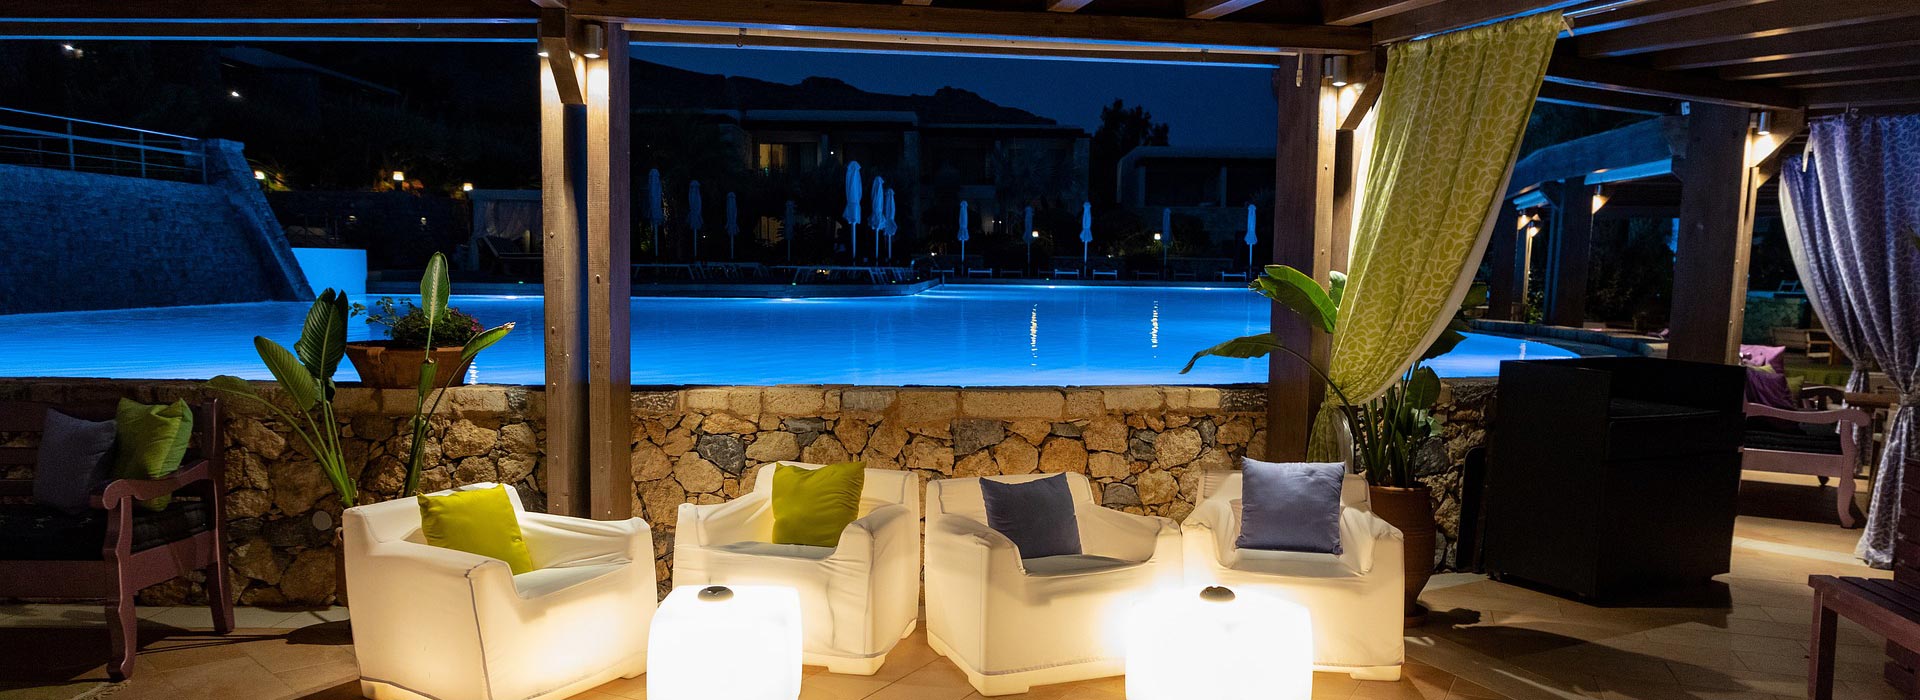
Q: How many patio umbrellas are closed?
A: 12